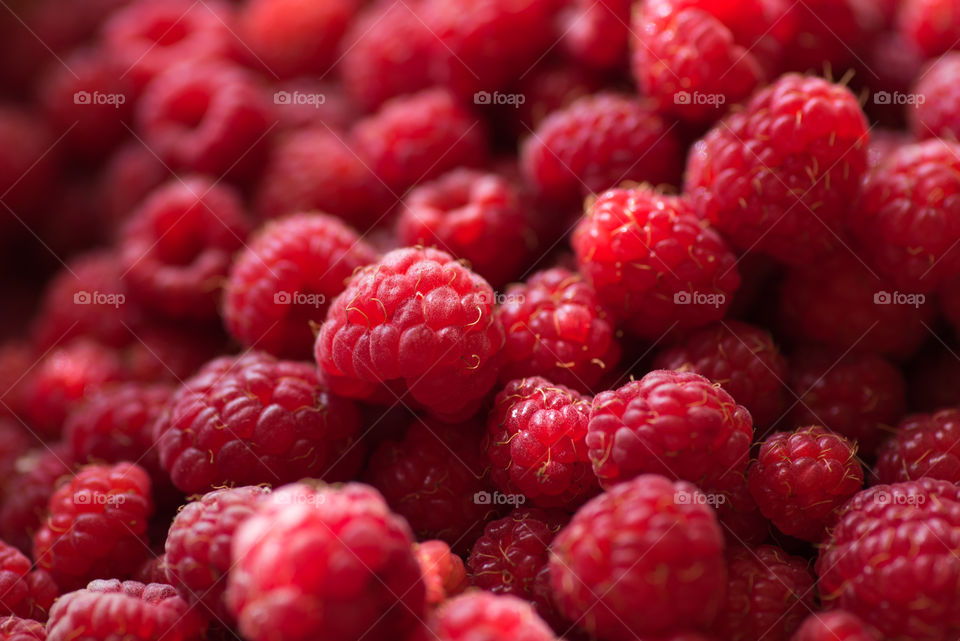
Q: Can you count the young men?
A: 0